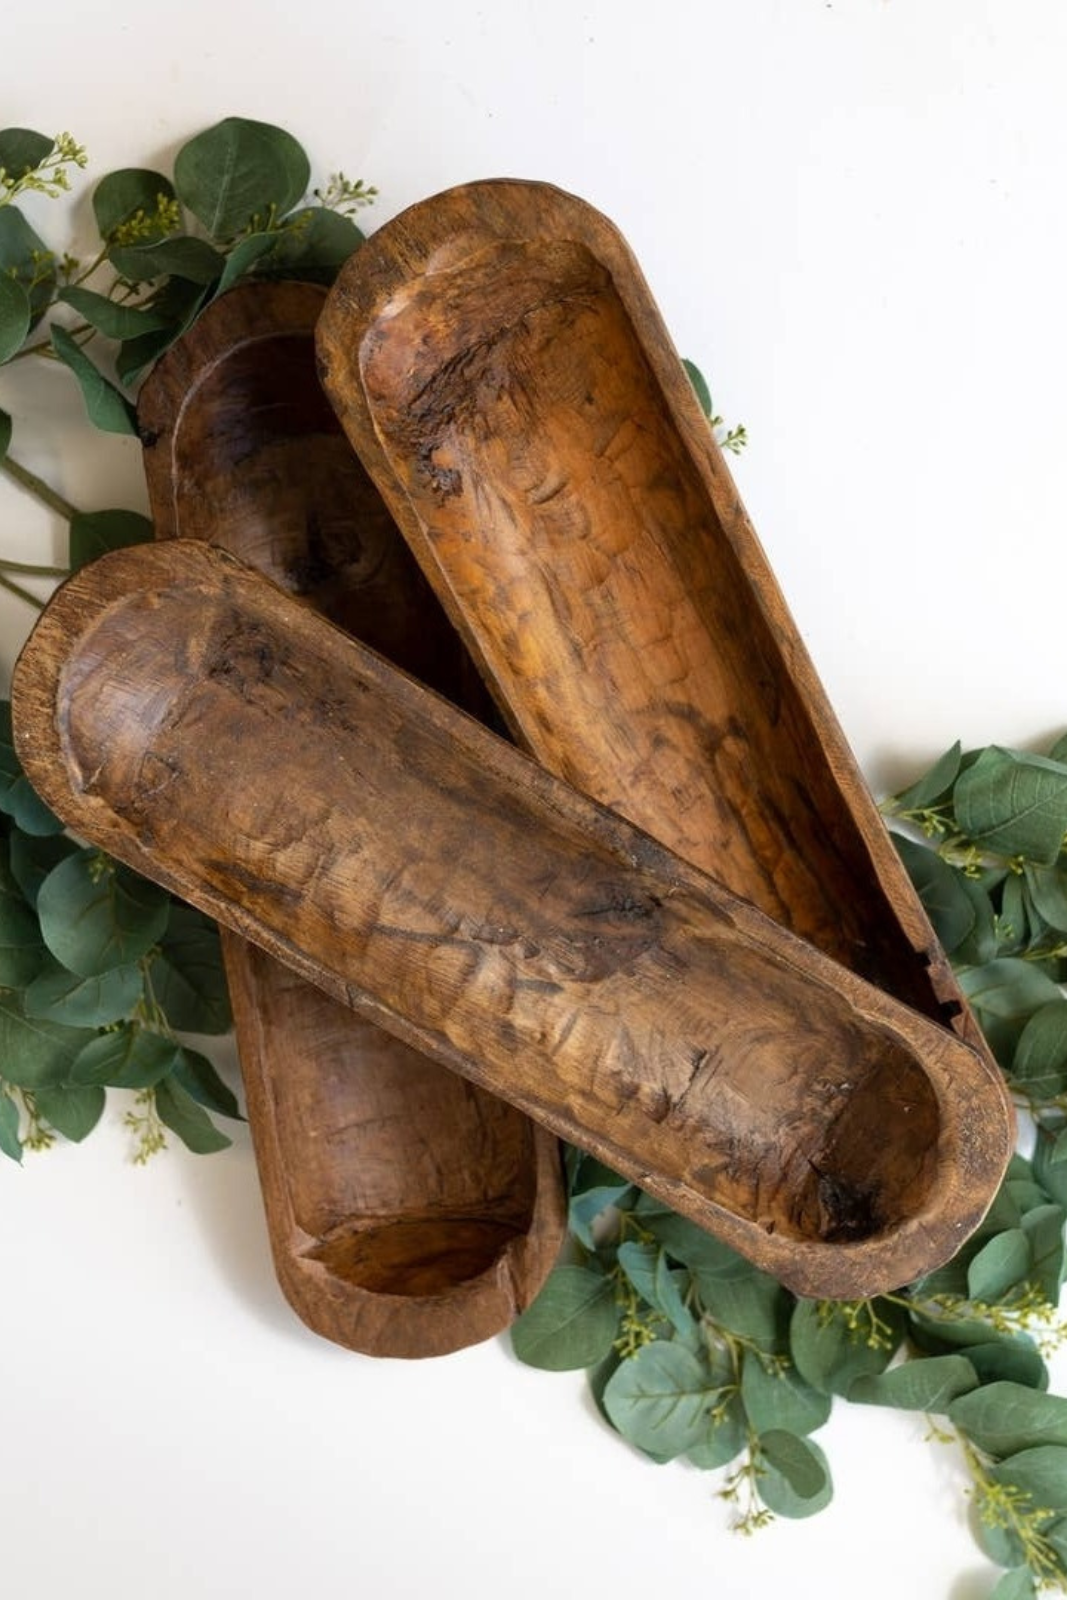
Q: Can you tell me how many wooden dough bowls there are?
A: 3